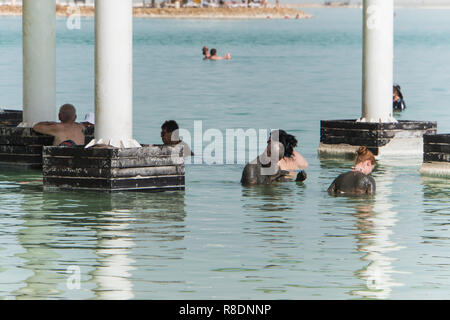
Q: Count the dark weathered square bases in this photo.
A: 4